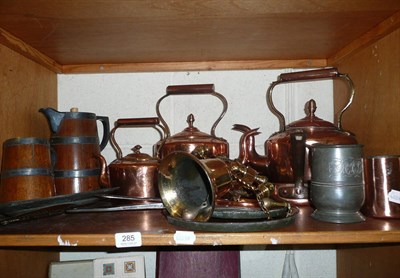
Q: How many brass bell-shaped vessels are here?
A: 1